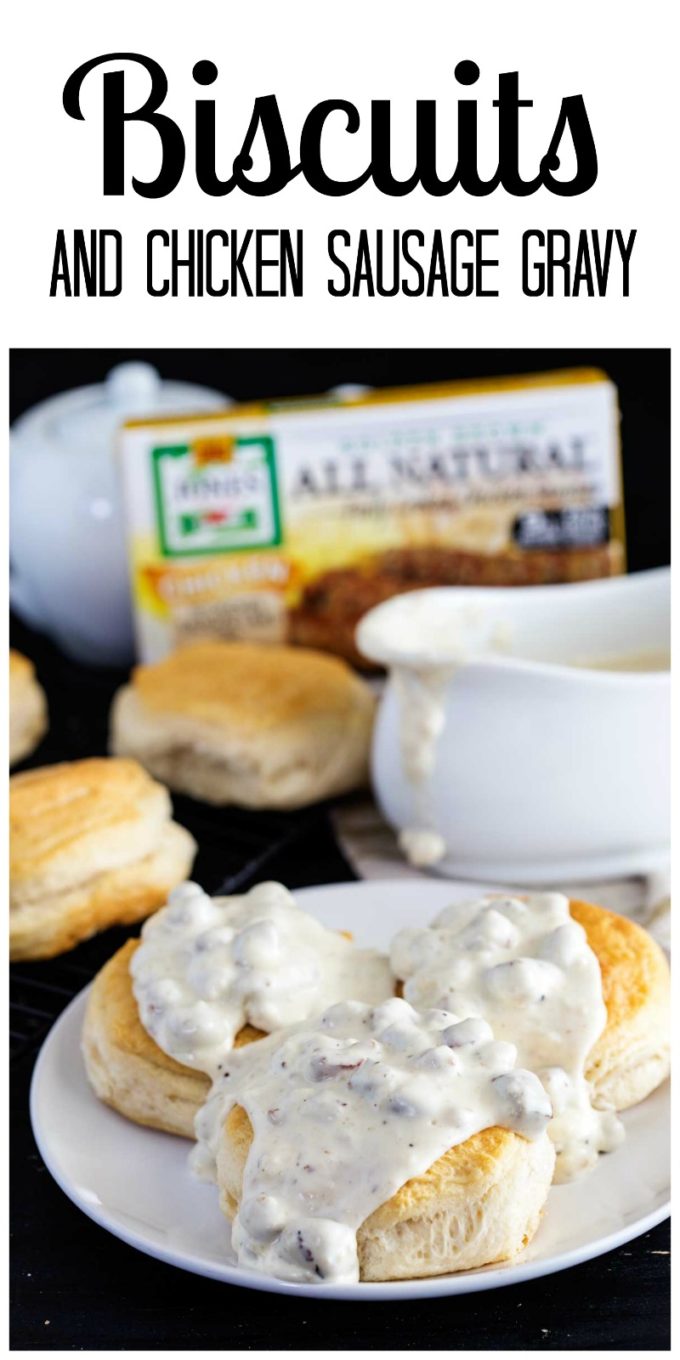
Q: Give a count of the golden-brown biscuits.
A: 6